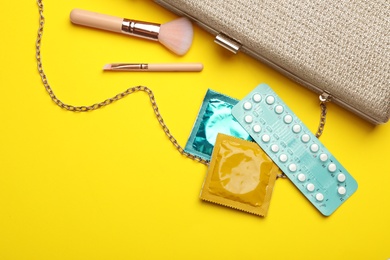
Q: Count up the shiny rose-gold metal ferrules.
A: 2